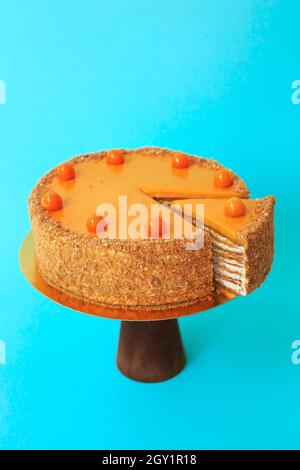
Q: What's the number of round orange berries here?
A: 8